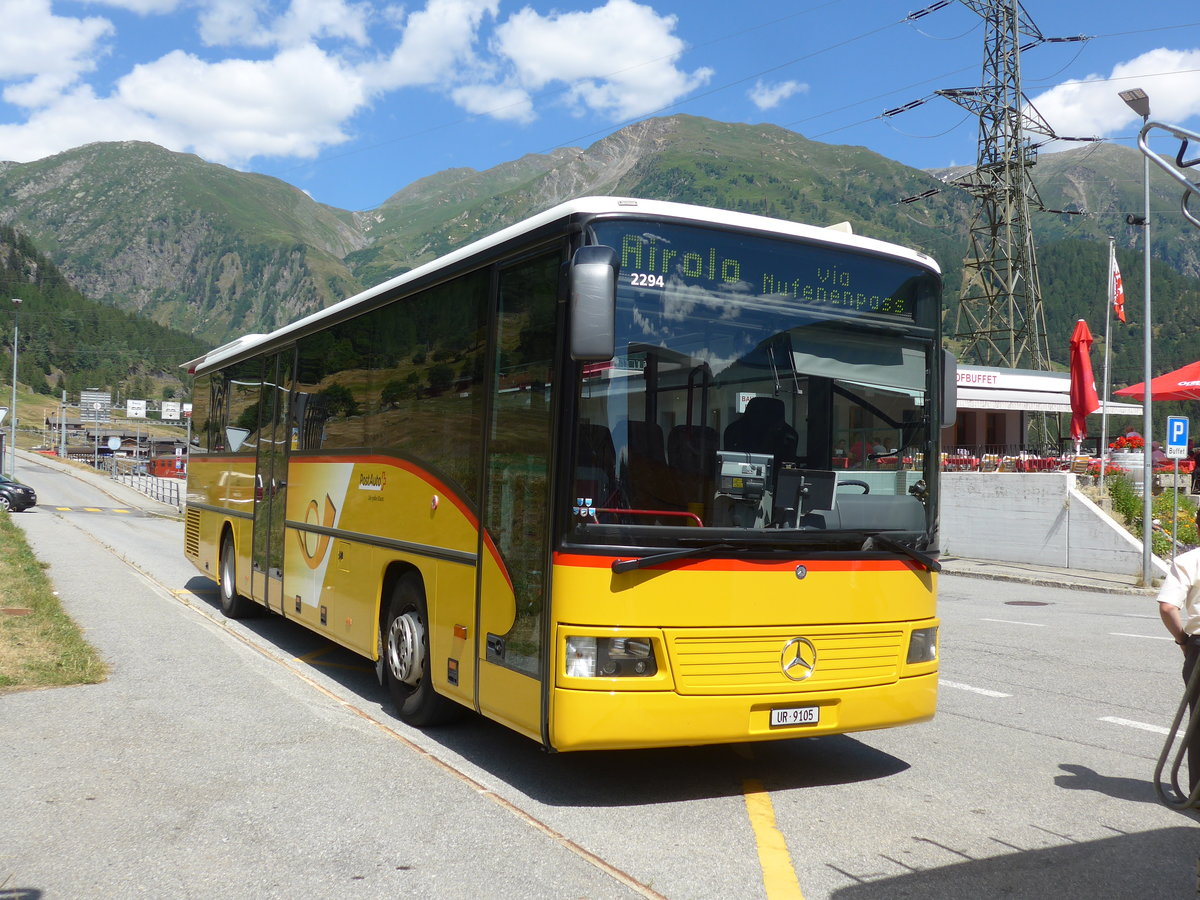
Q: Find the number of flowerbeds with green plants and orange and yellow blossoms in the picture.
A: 1